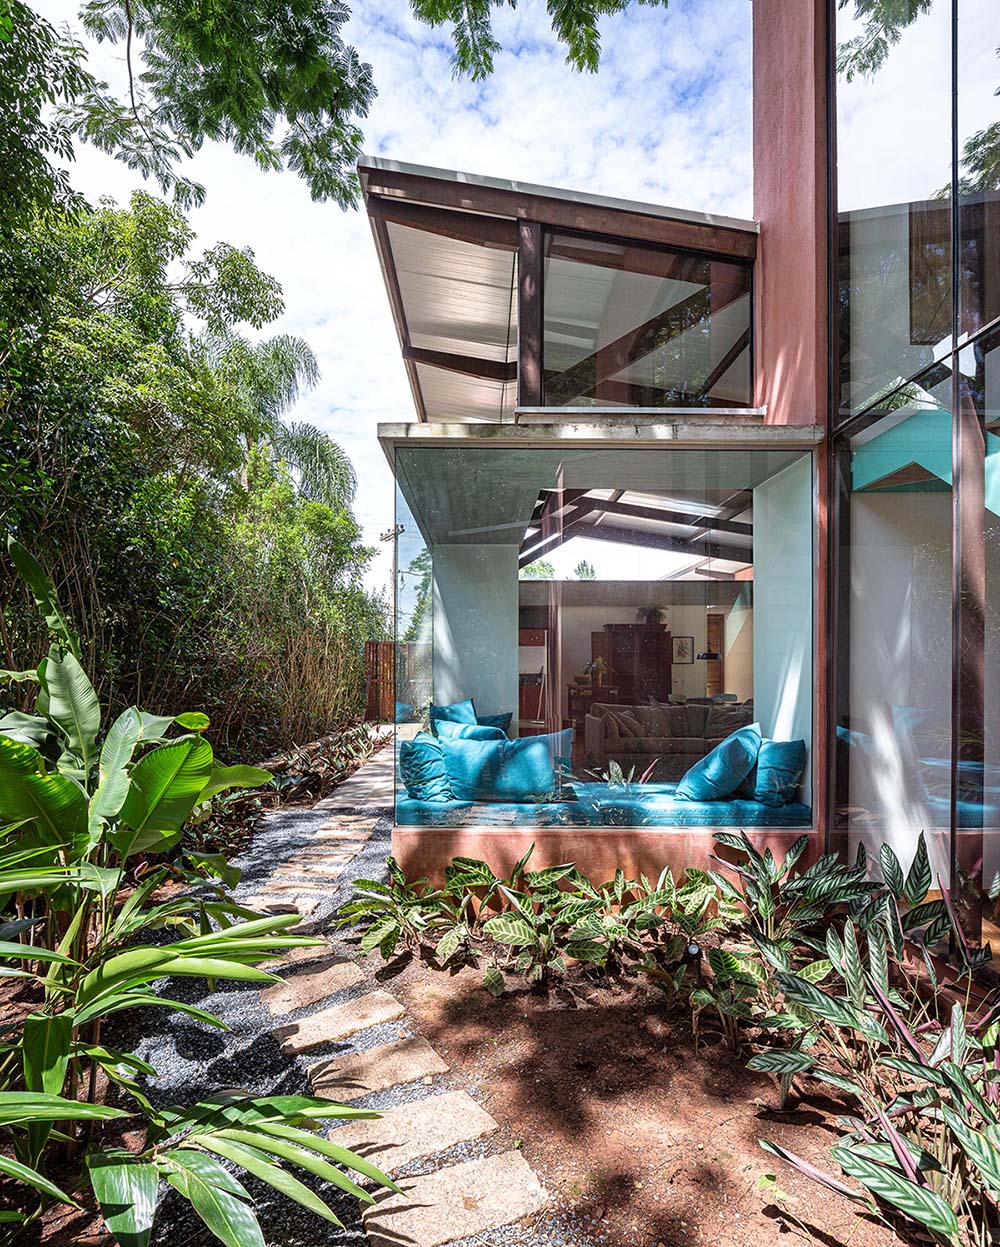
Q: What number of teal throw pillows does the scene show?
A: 7